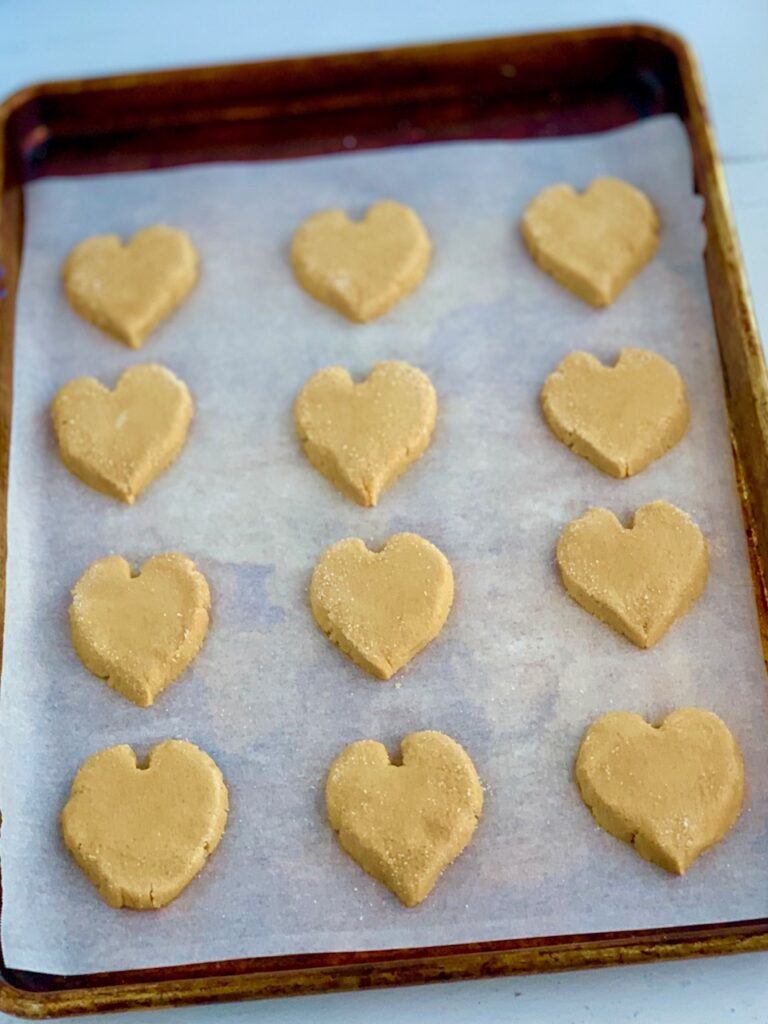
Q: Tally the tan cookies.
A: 12